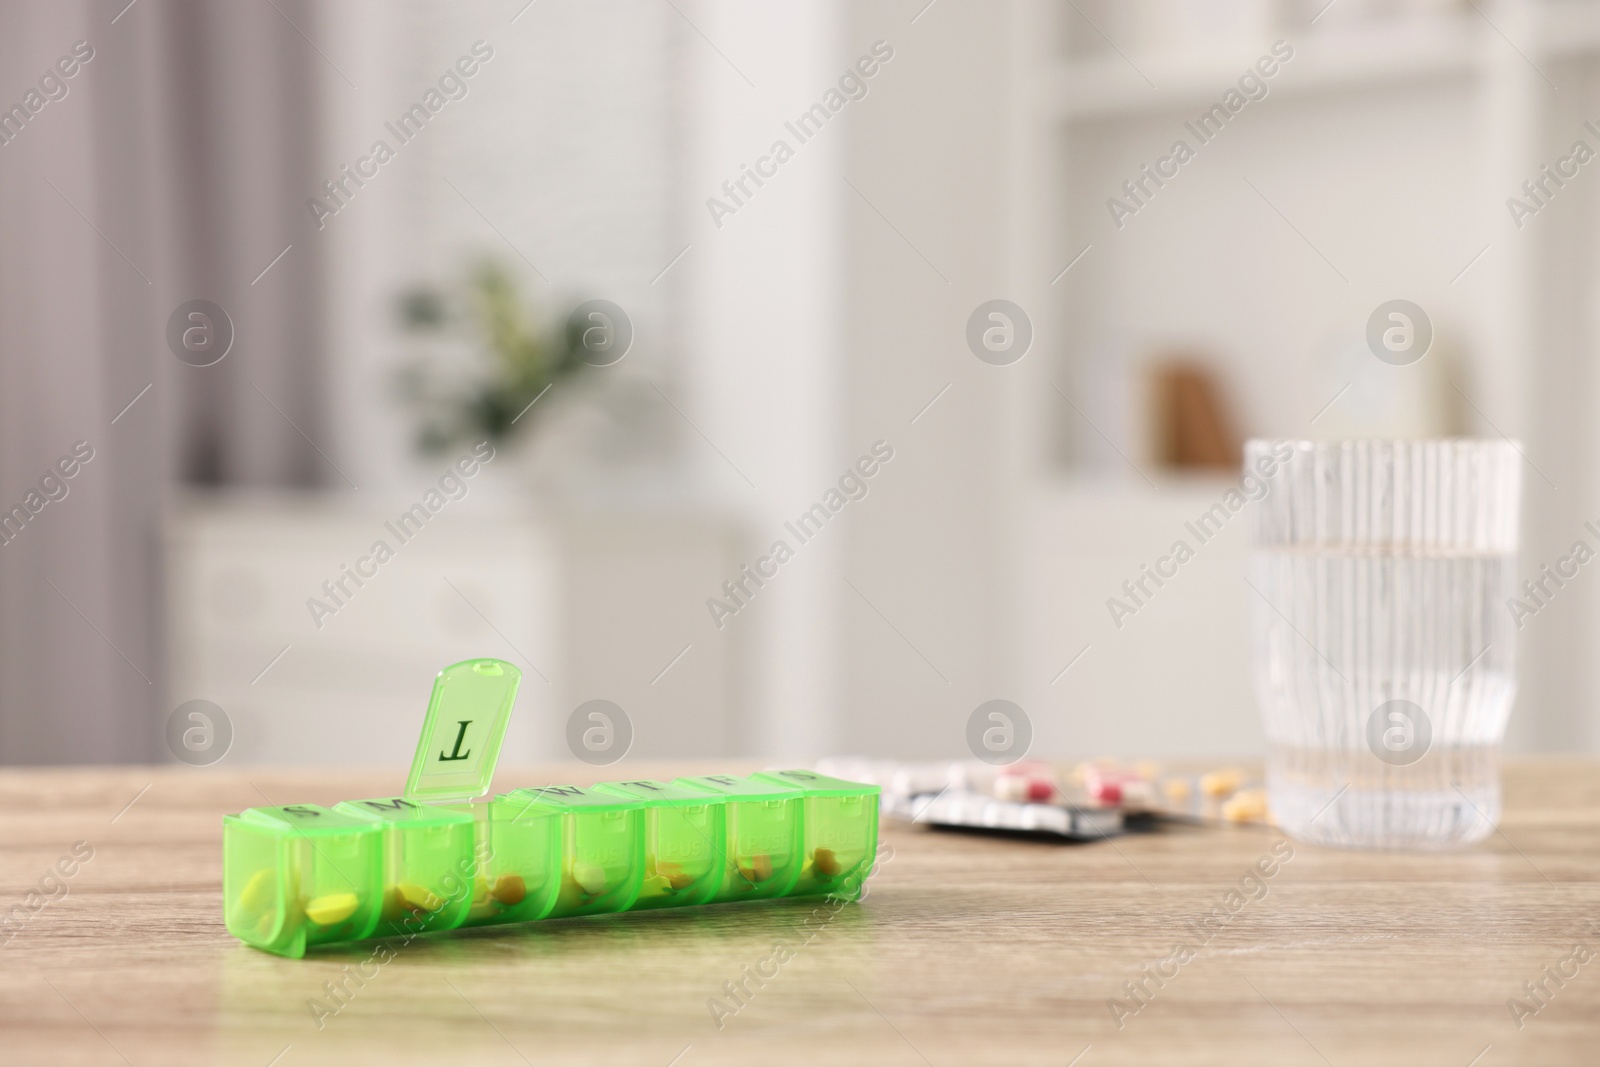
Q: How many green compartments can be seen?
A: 7